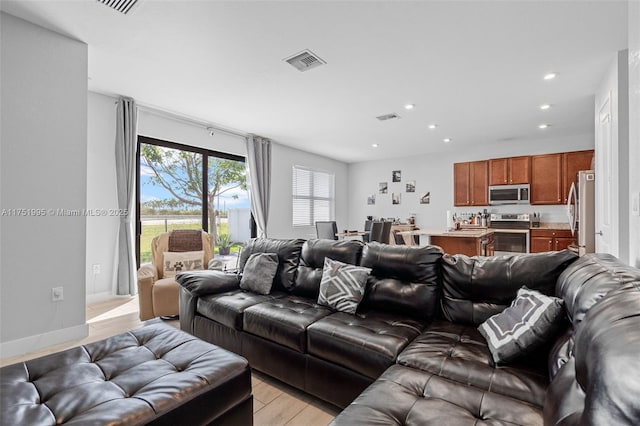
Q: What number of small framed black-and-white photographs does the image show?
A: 6